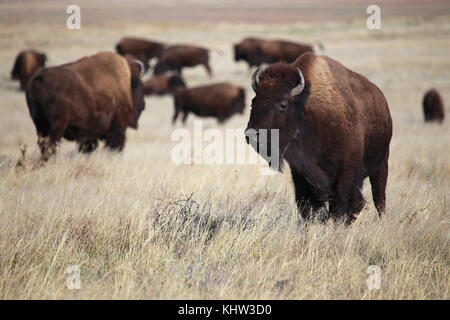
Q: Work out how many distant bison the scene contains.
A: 7